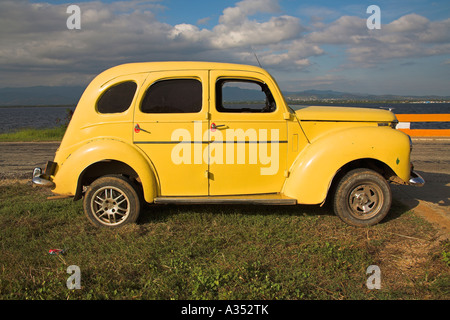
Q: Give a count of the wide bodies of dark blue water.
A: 1